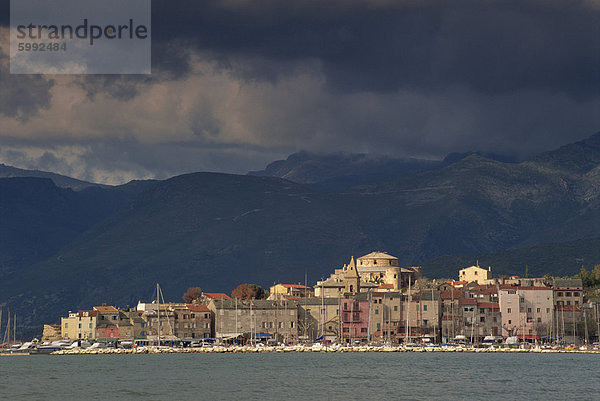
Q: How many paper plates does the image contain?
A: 0